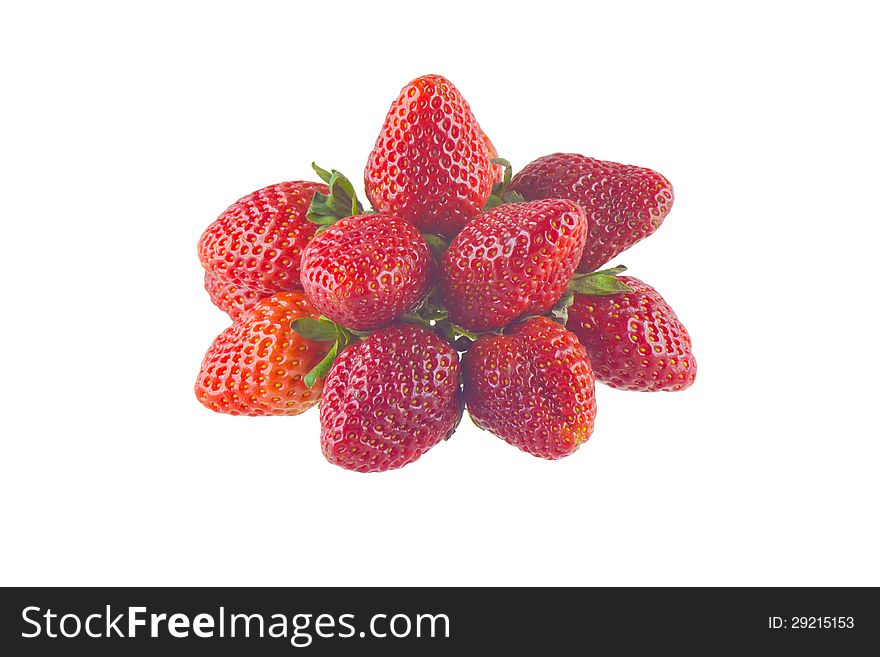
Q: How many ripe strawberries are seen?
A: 9